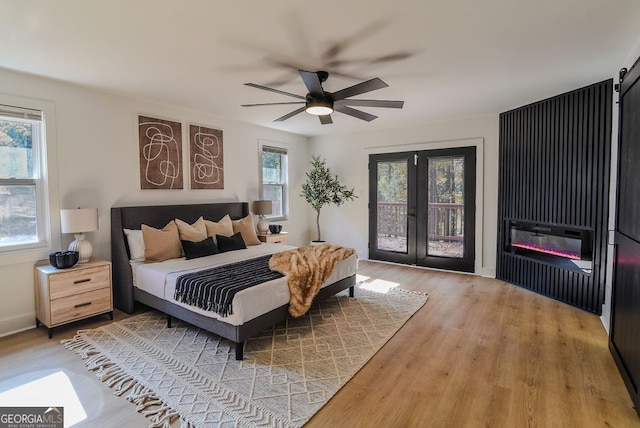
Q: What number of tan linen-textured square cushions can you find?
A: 4